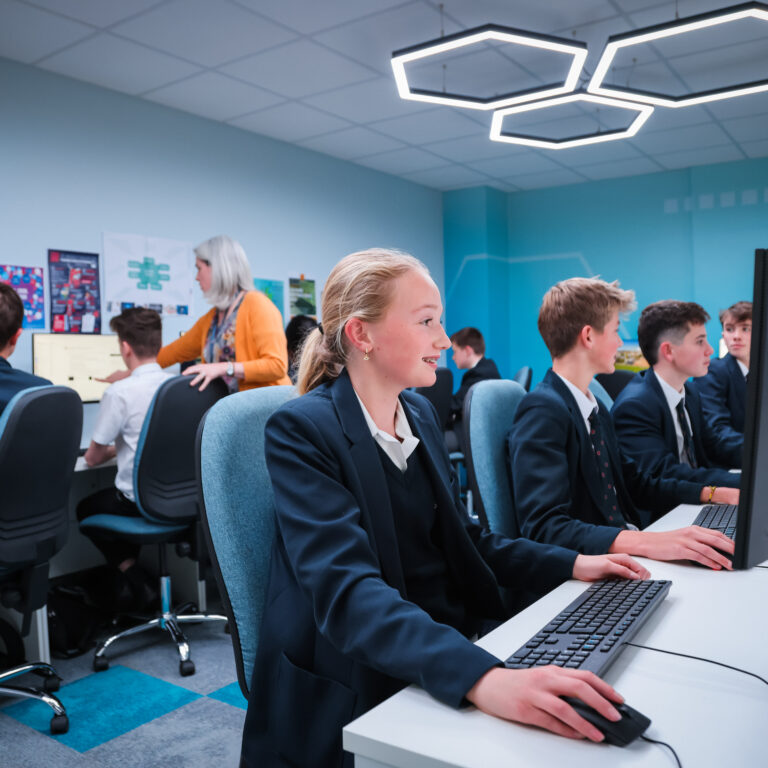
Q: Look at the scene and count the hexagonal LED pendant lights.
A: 3